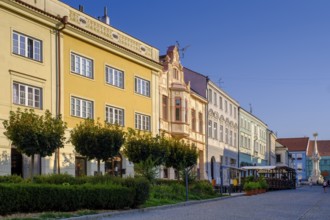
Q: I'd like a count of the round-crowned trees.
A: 4